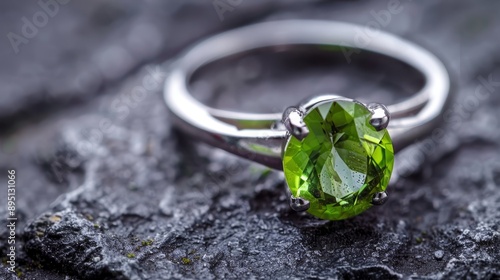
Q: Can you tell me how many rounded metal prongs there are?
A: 4